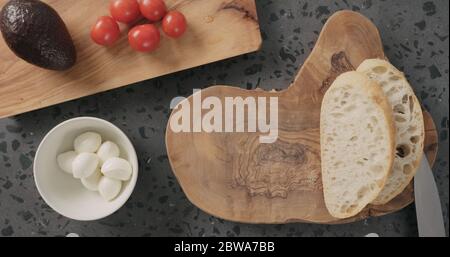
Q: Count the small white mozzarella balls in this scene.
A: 7